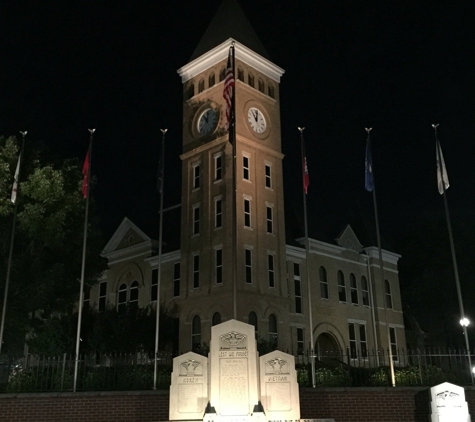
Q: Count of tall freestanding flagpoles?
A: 7